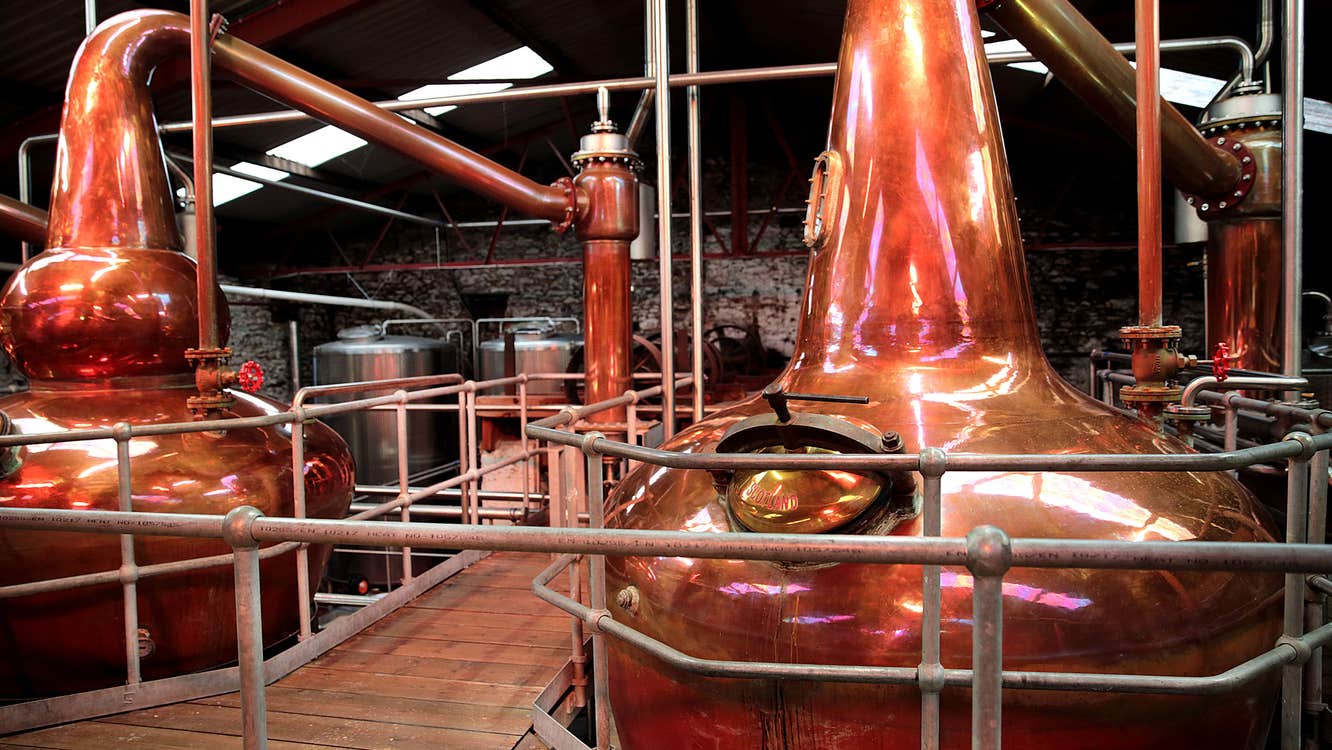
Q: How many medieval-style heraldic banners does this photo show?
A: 0